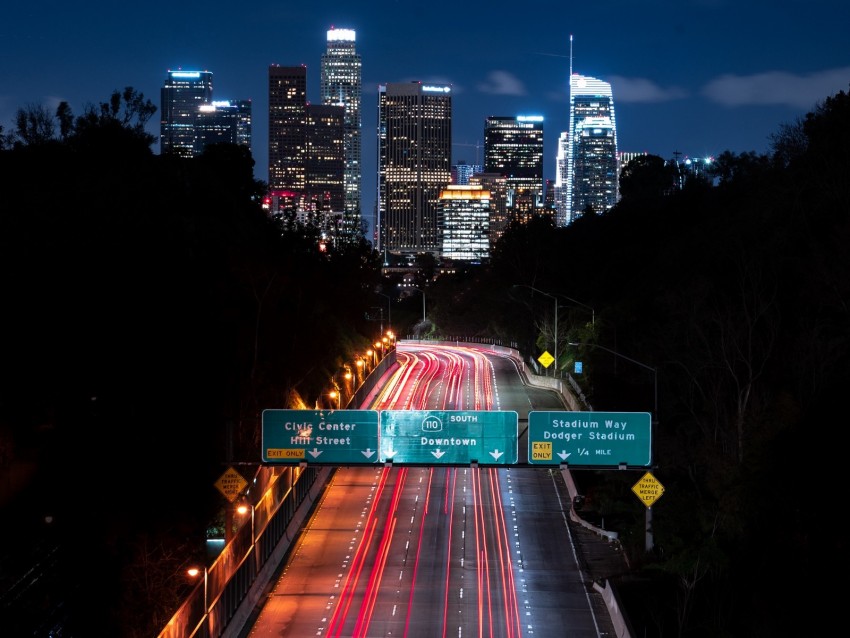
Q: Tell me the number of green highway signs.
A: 3